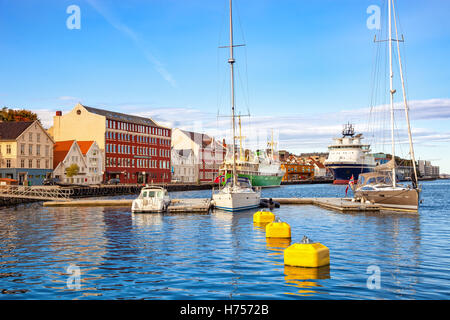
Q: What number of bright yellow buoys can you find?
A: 3